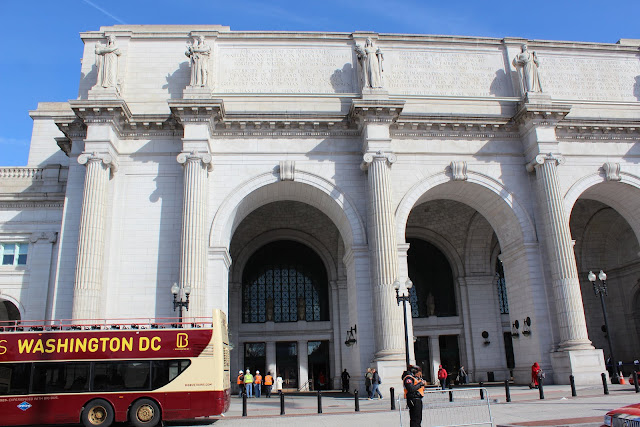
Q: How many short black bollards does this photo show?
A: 12